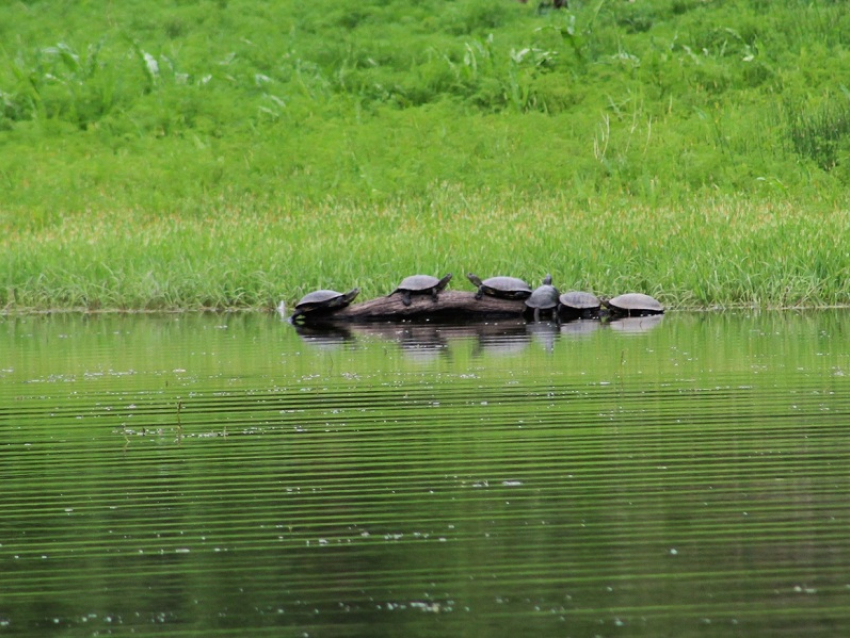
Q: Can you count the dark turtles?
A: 6